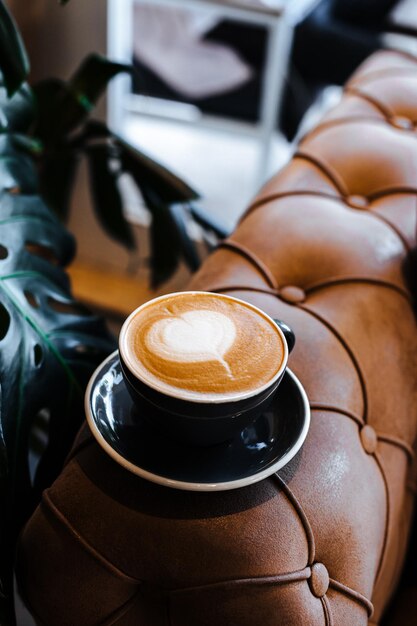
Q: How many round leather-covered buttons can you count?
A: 5